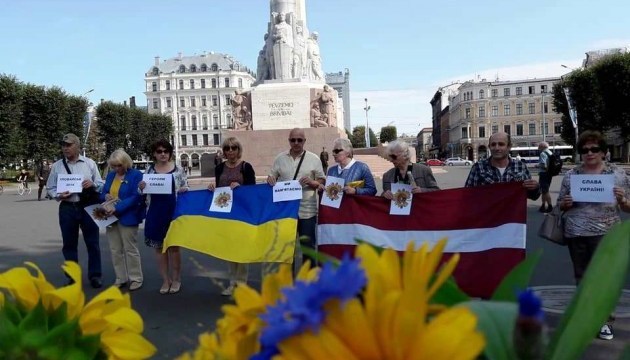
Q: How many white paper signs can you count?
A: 8